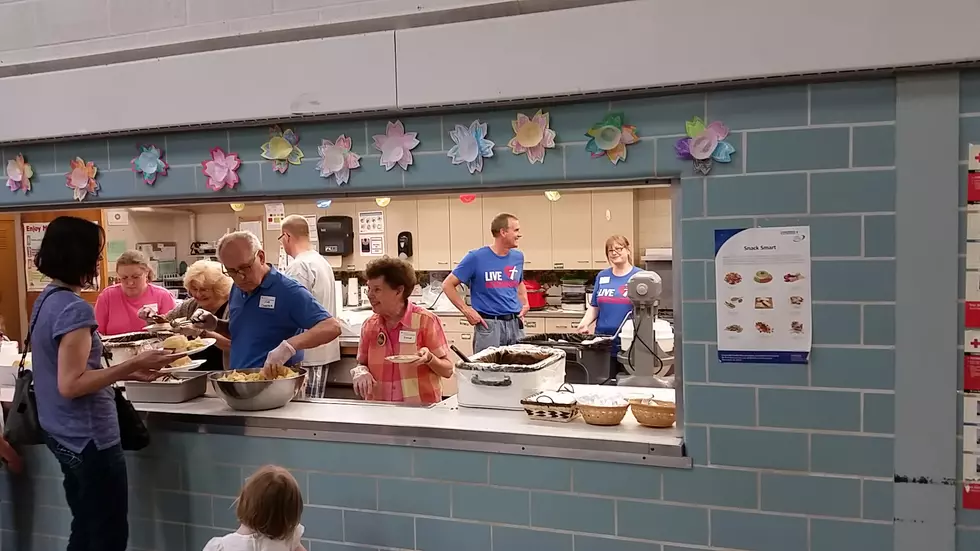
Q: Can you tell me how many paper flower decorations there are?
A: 11